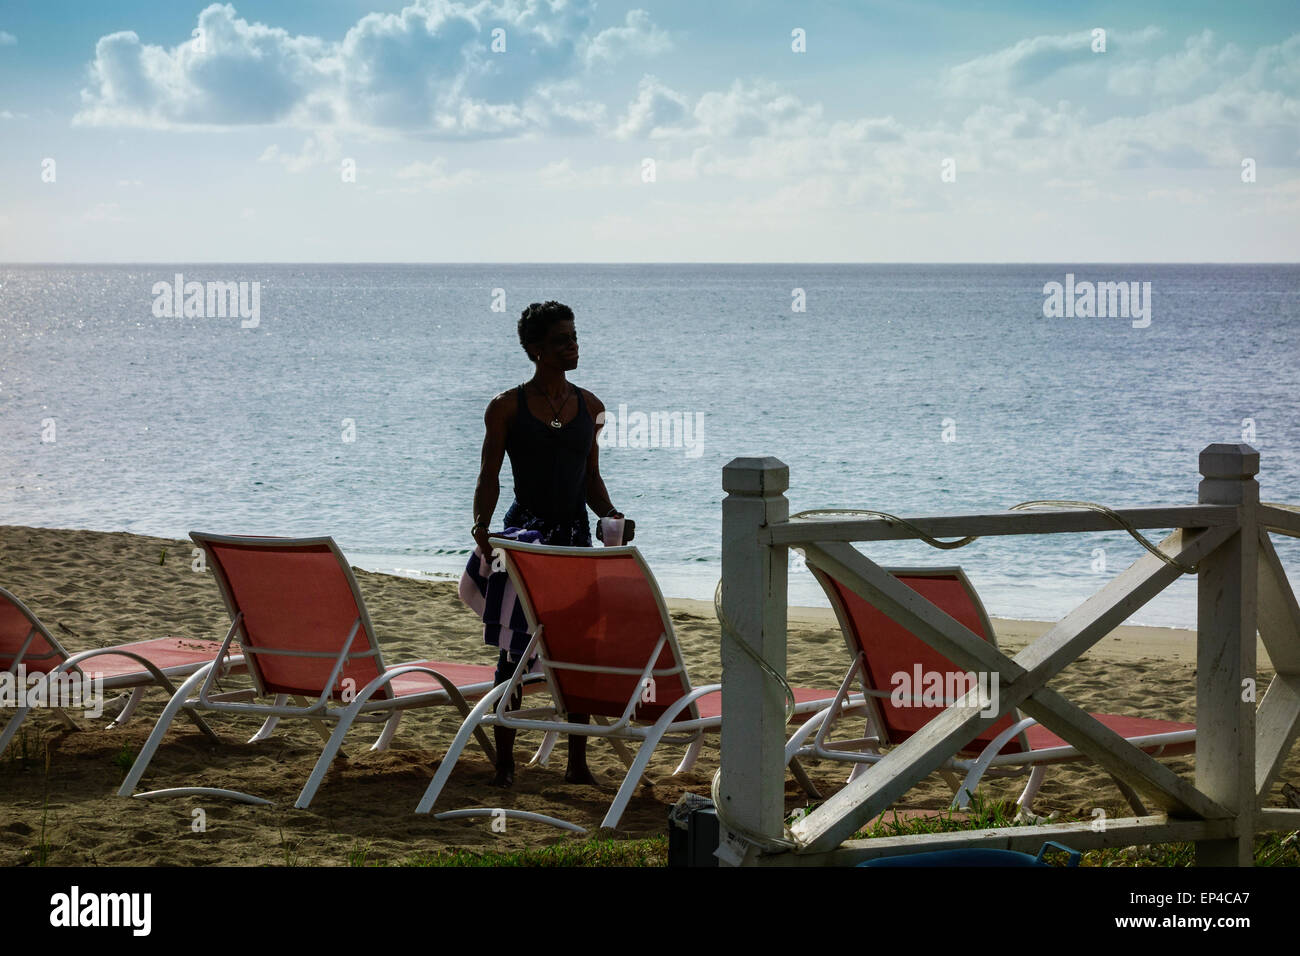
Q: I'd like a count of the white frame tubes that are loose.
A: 2